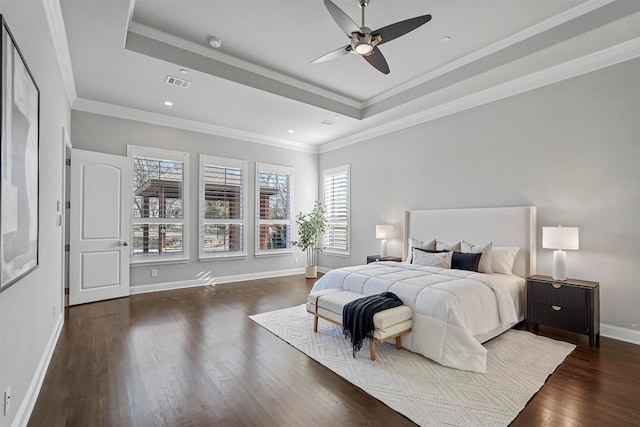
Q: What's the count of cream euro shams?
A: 3